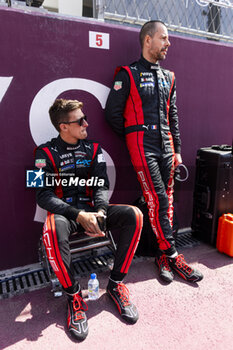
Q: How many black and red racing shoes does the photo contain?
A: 4